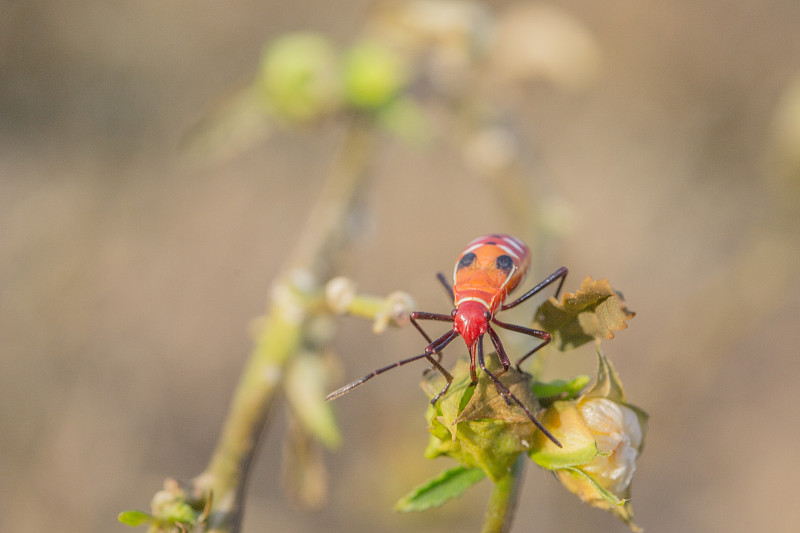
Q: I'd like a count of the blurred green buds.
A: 2